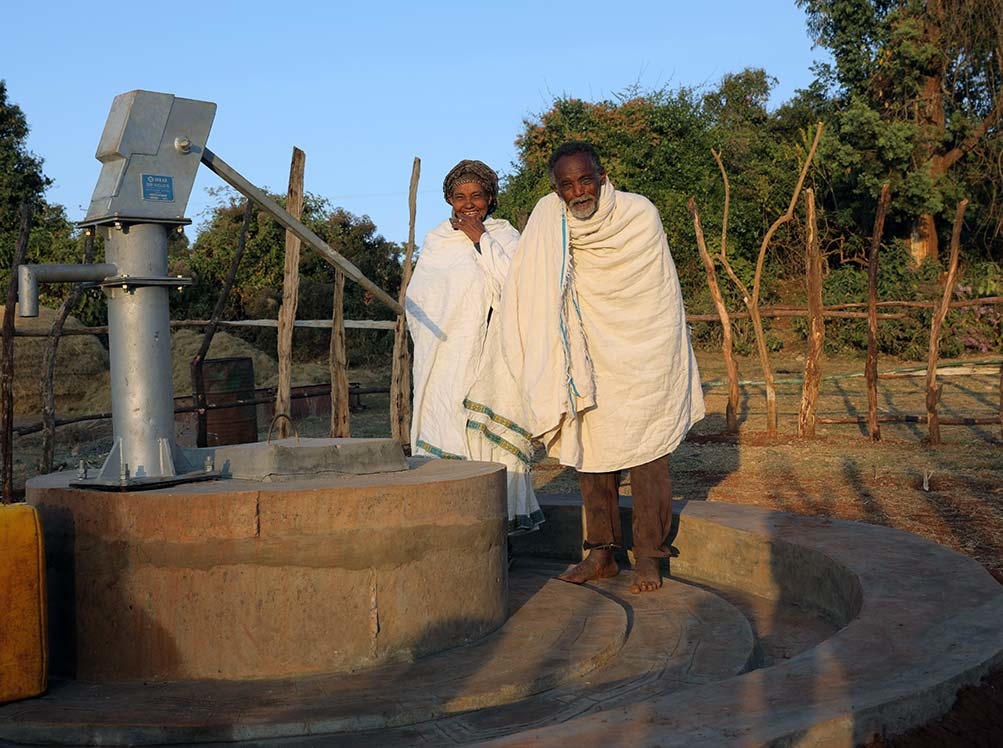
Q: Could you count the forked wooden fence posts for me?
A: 1